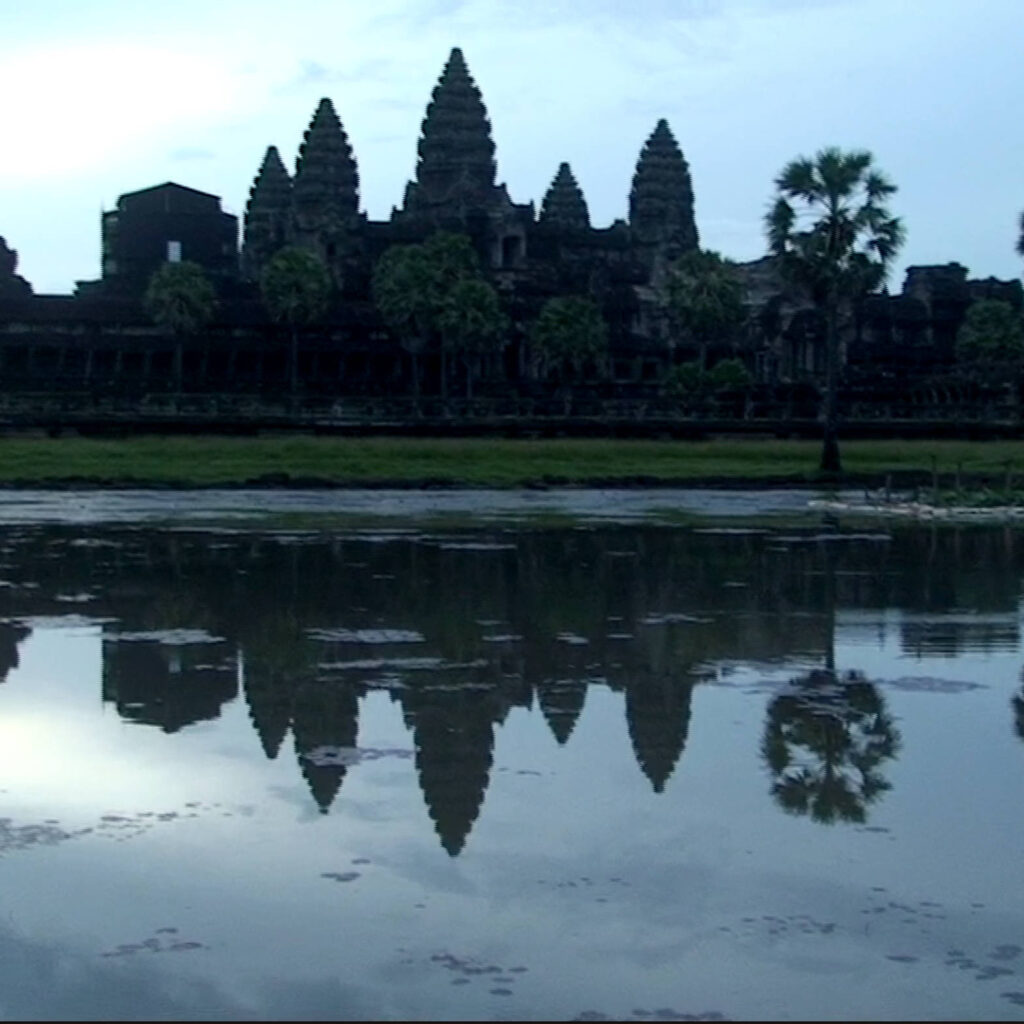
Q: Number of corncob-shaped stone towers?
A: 5